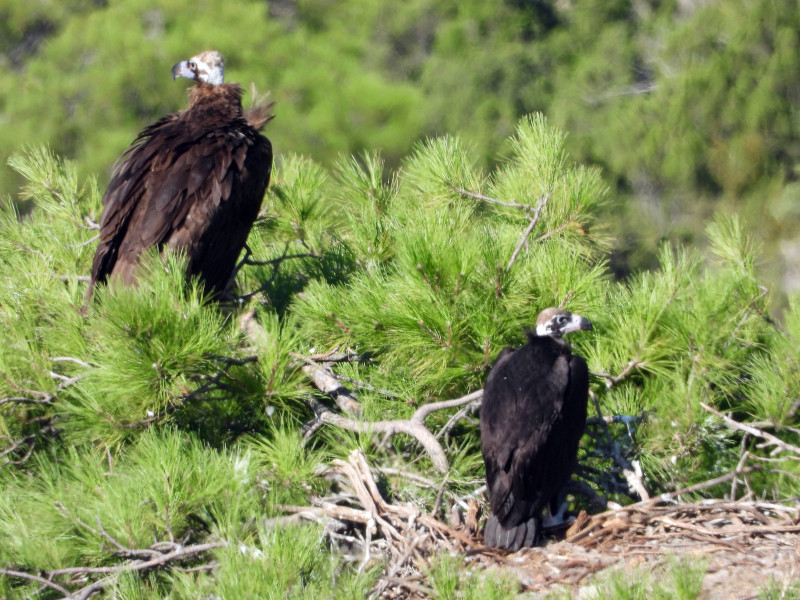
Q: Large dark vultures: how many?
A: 2